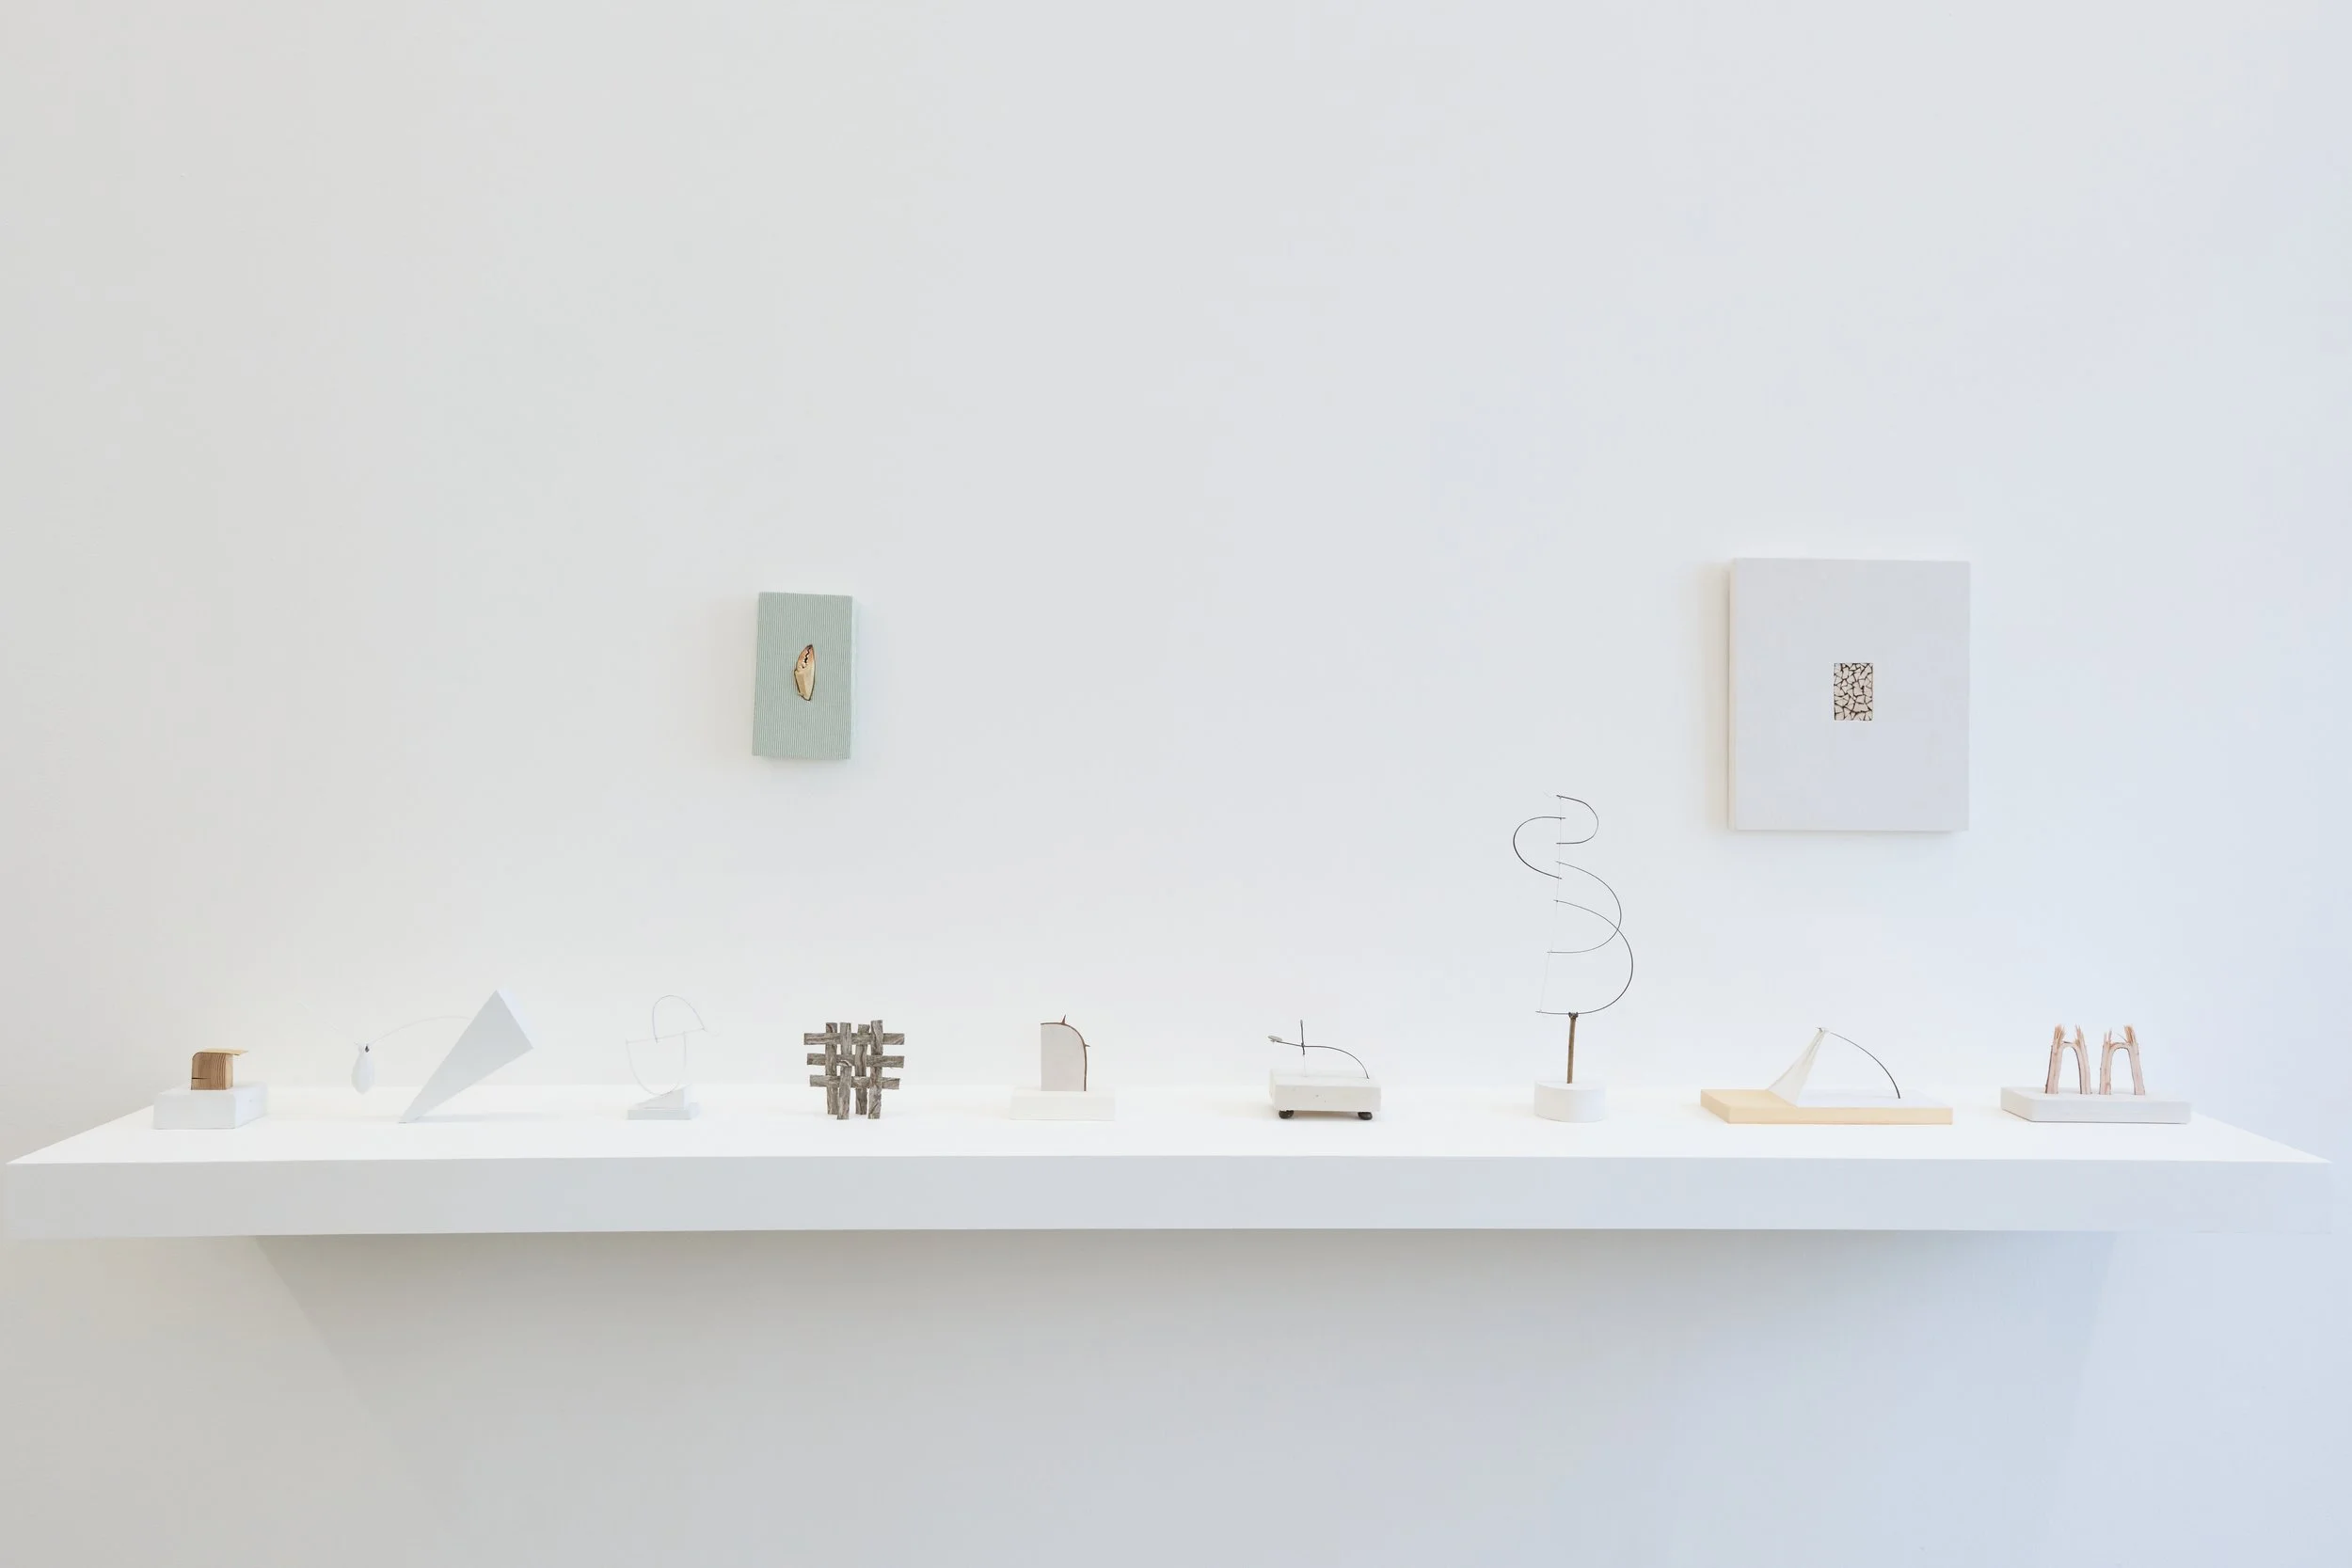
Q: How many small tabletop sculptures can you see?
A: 9